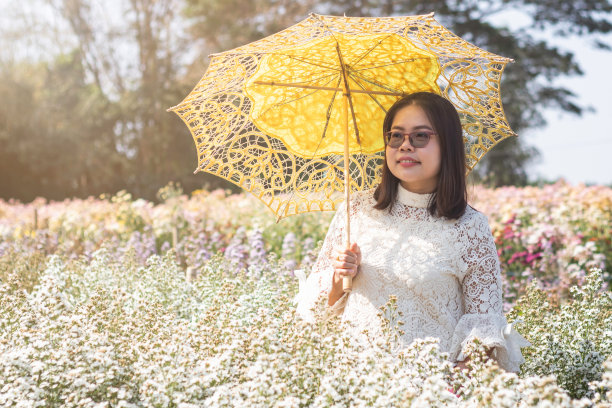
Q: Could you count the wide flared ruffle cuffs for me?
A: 2